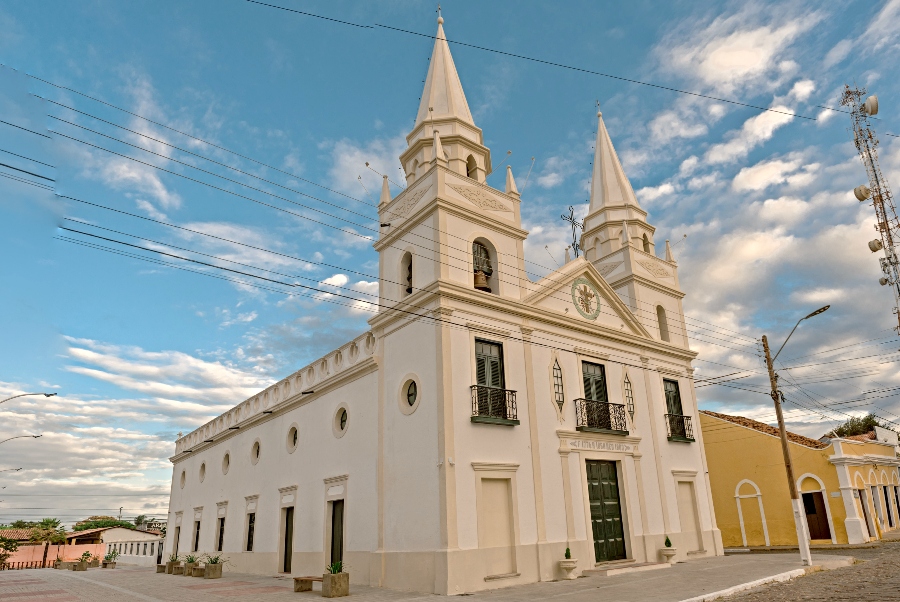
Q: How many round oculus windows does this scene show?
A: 7